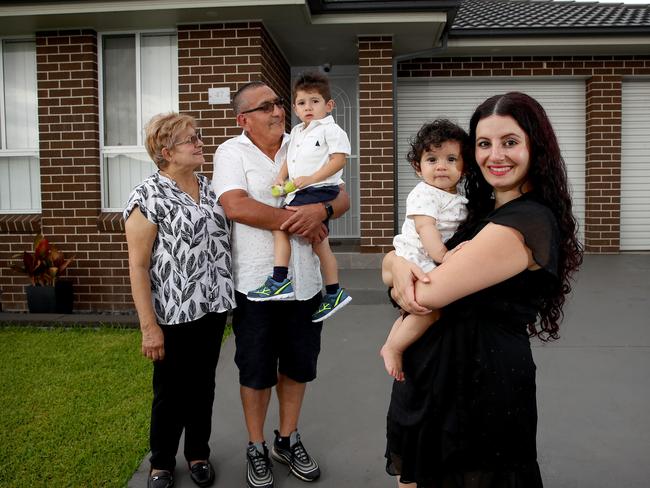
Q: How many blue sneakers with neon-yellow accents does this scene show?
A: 2